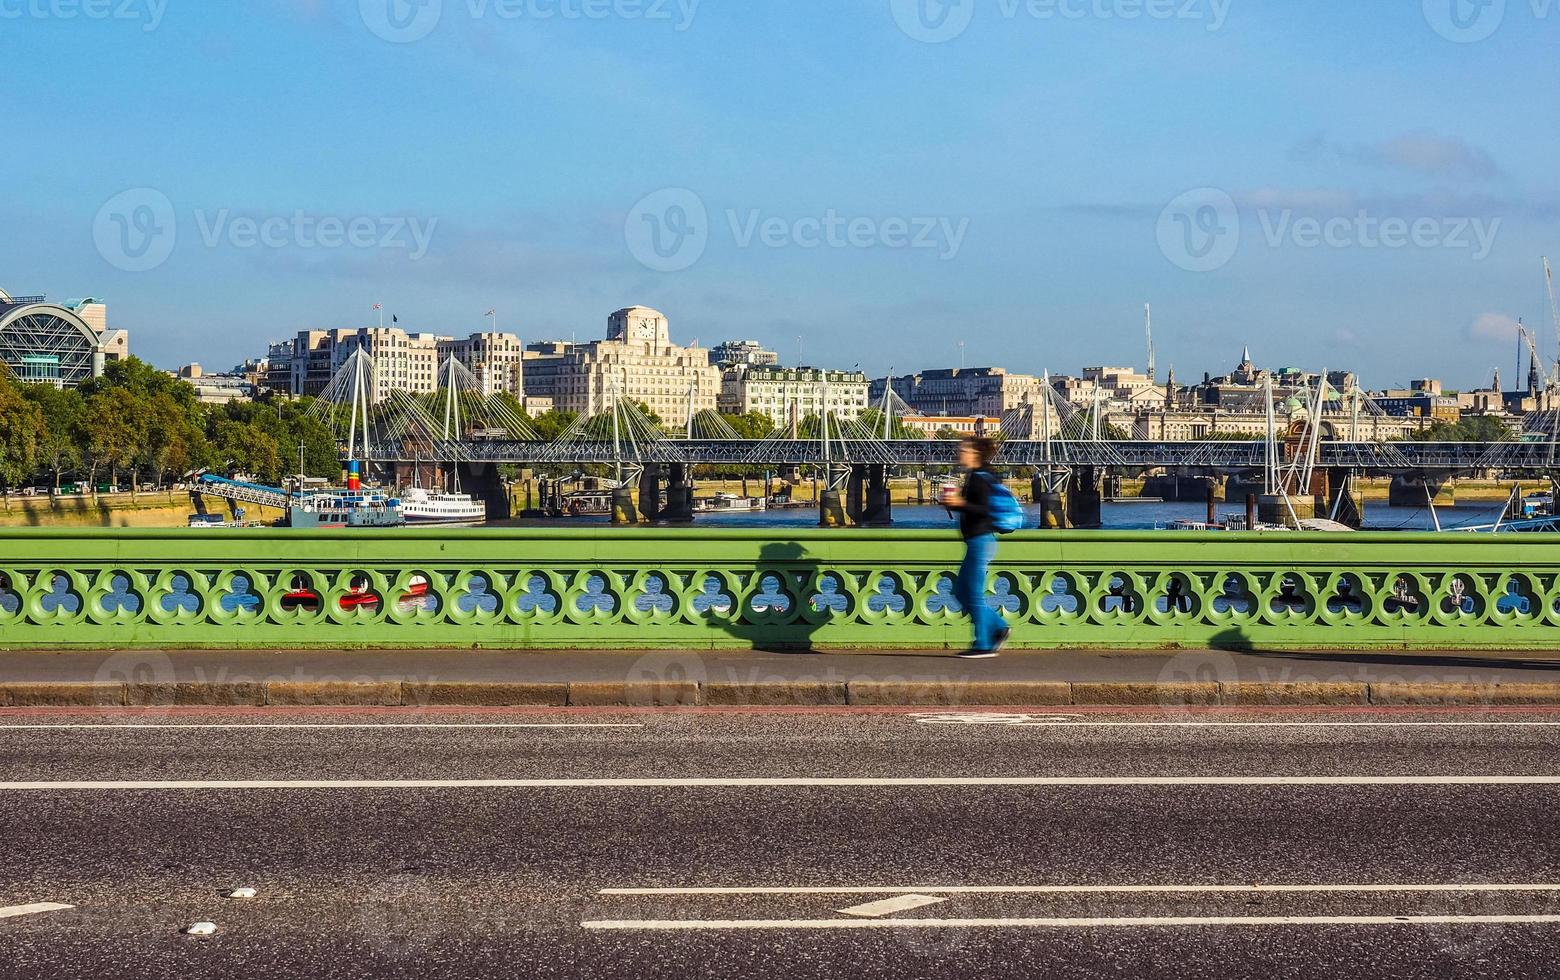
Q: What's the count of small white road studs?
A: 2